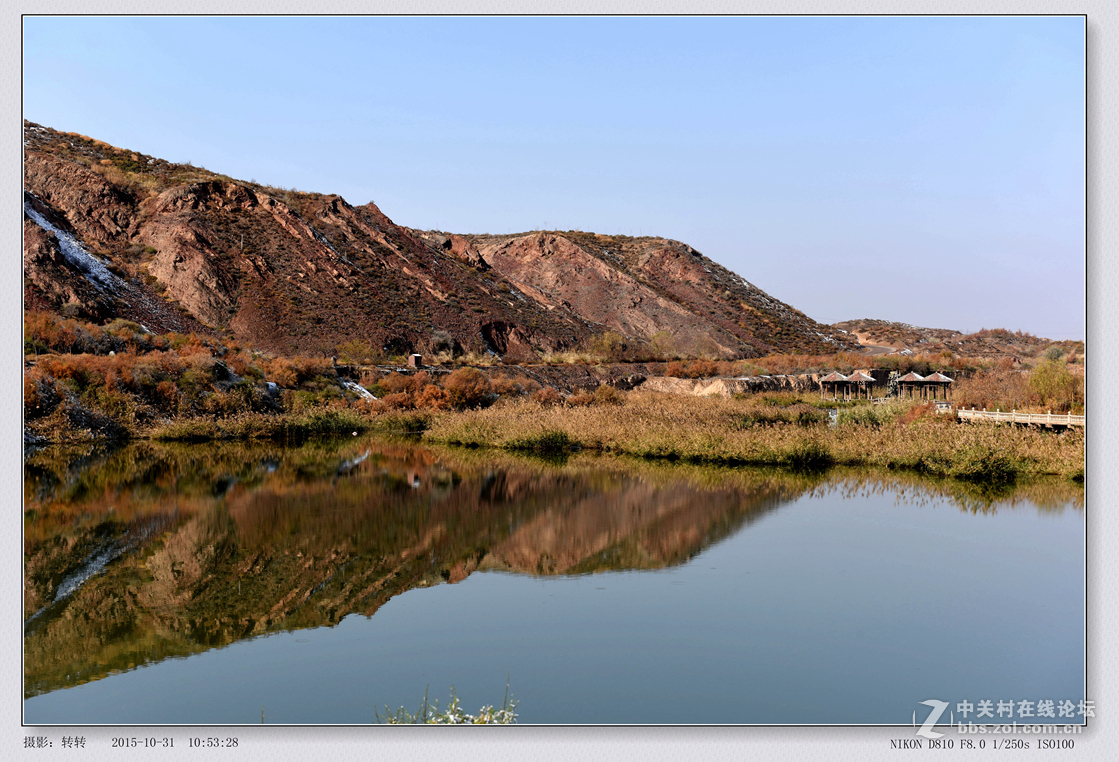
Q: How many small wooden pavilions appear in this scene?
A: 4